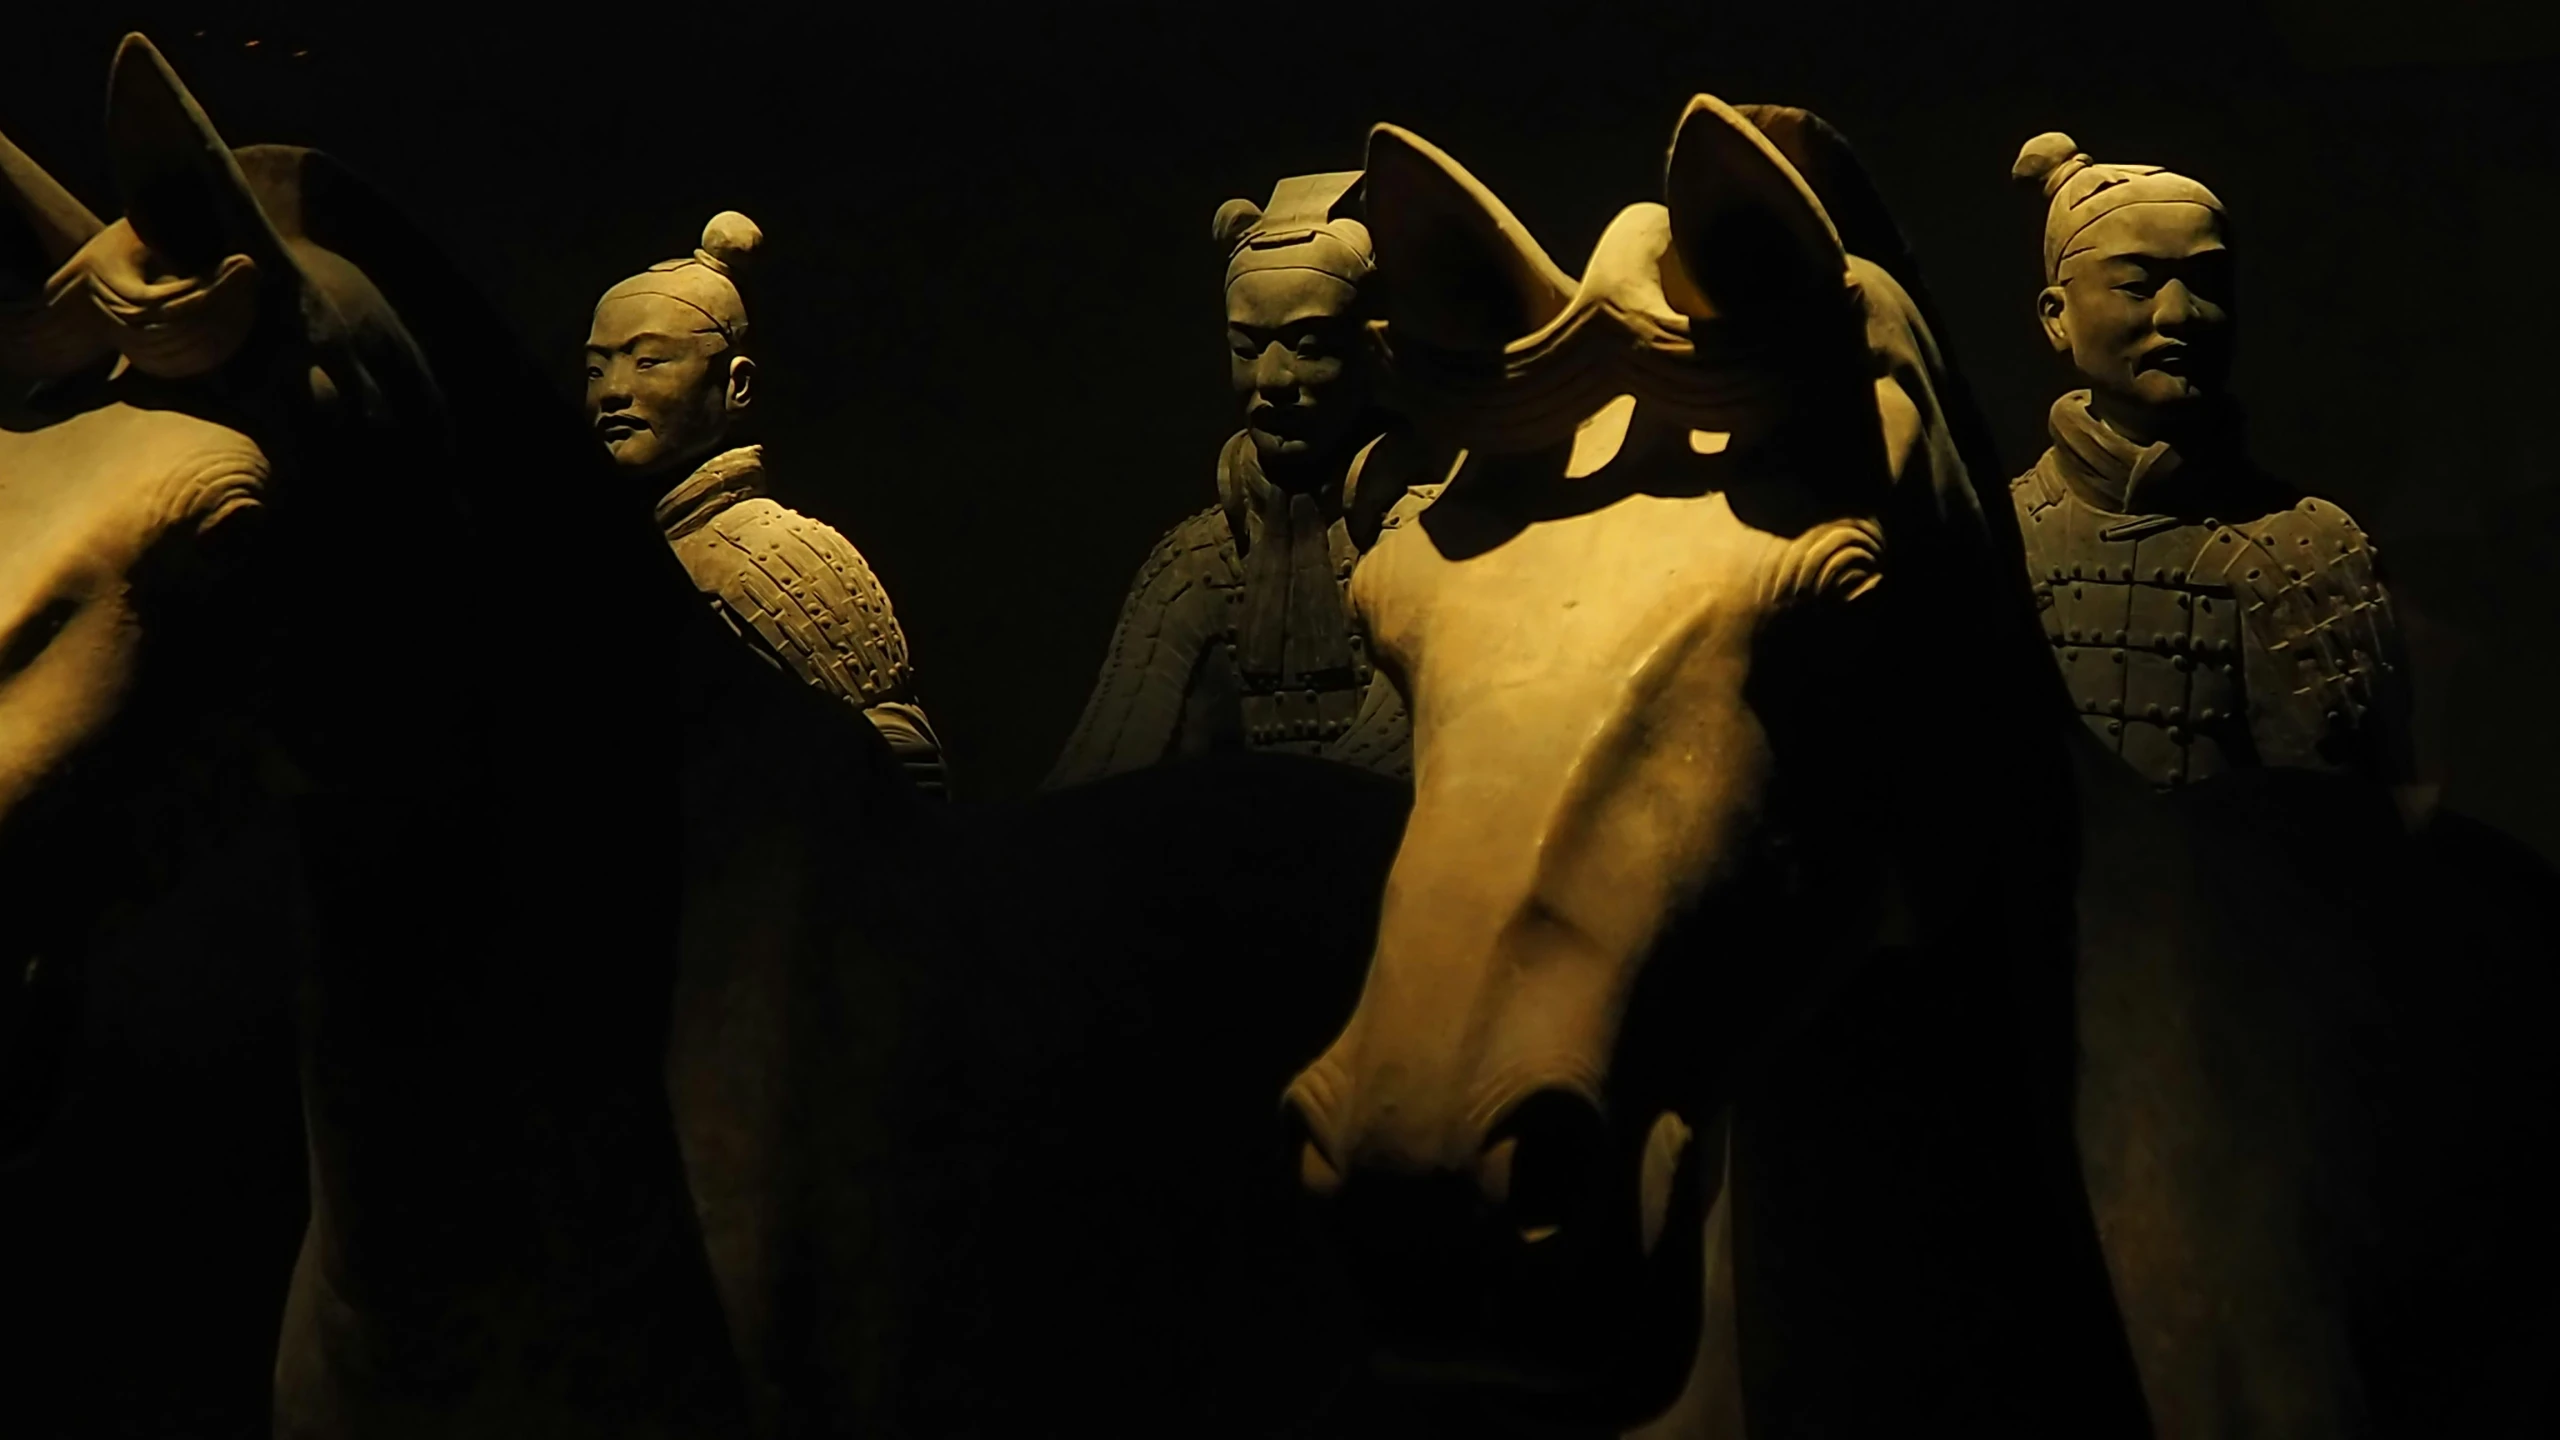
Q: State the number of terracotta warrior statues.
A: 3